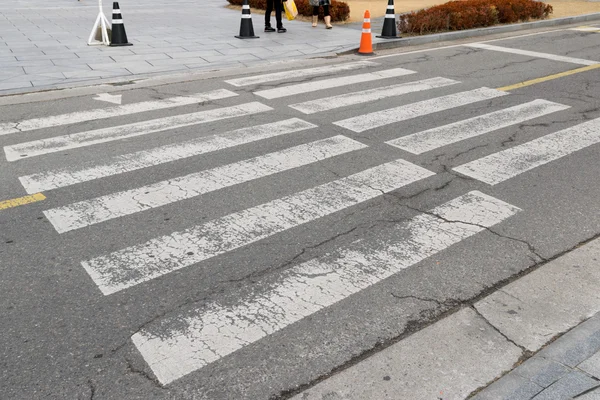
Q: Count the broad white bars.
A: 12